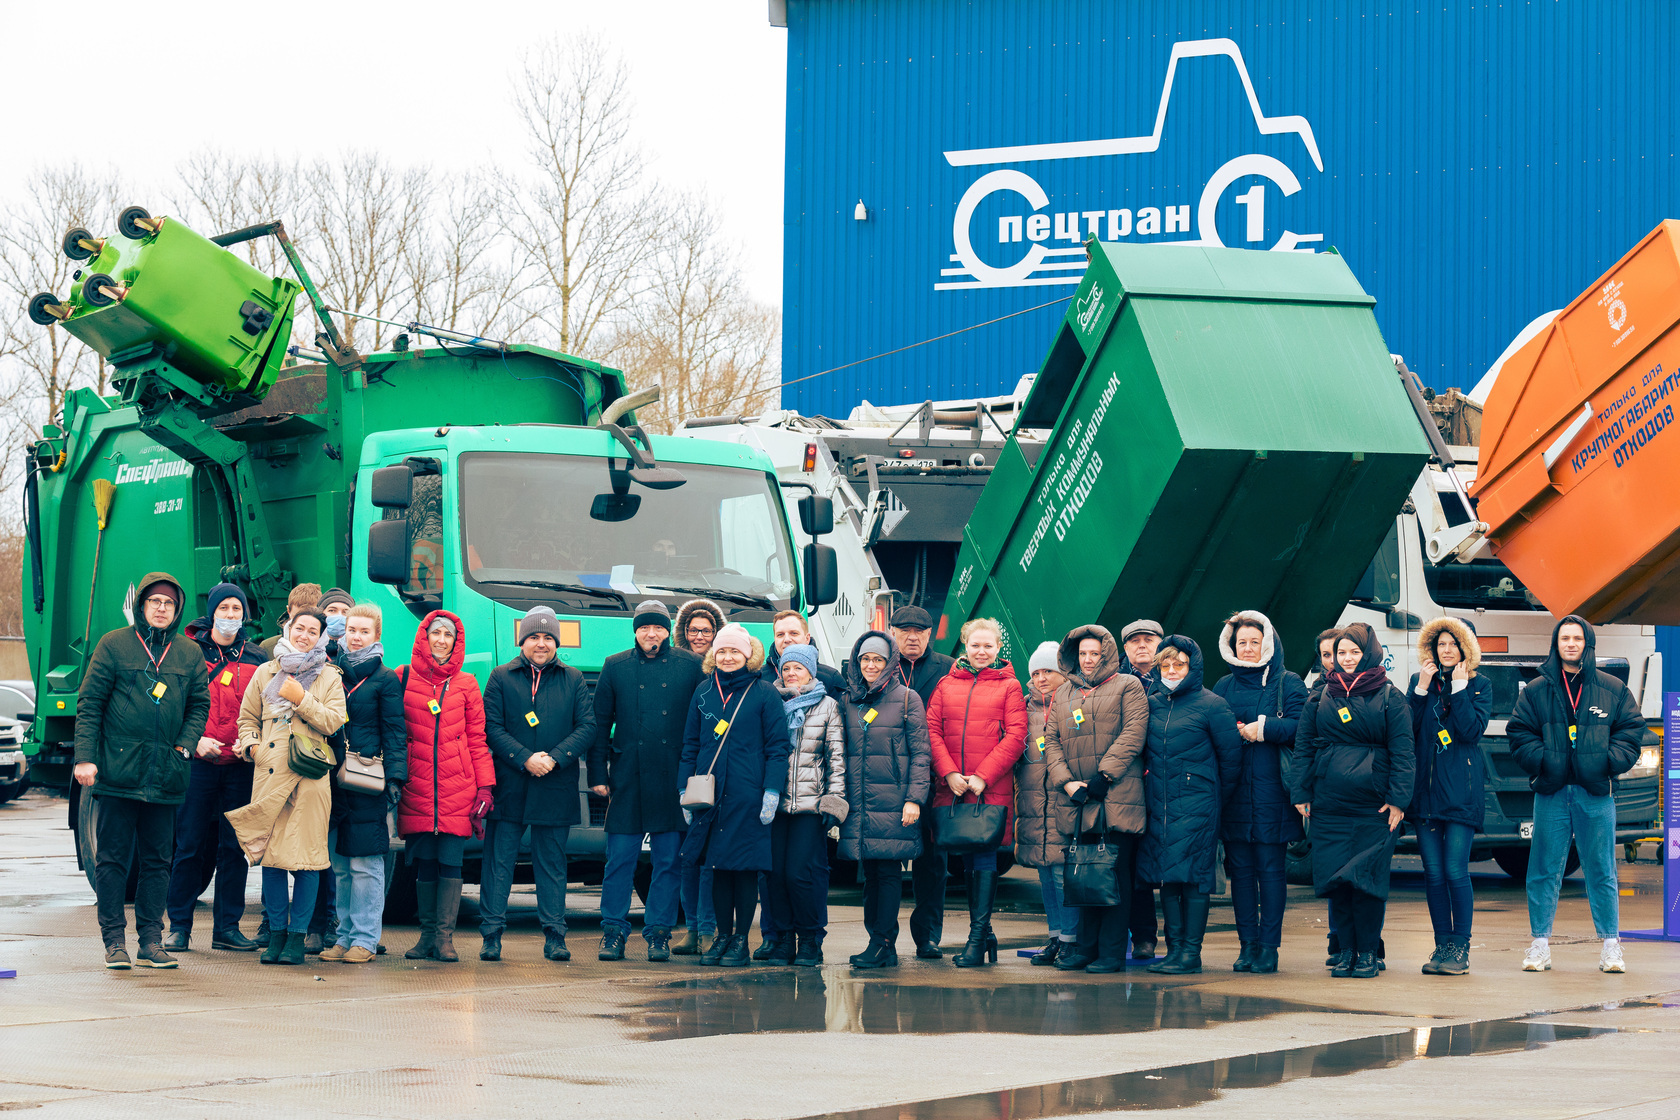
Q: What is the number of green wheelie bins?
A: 1